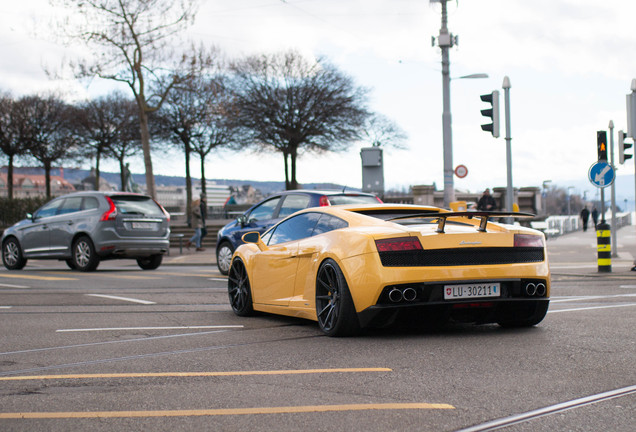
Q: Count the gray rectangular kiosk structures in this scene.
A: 1